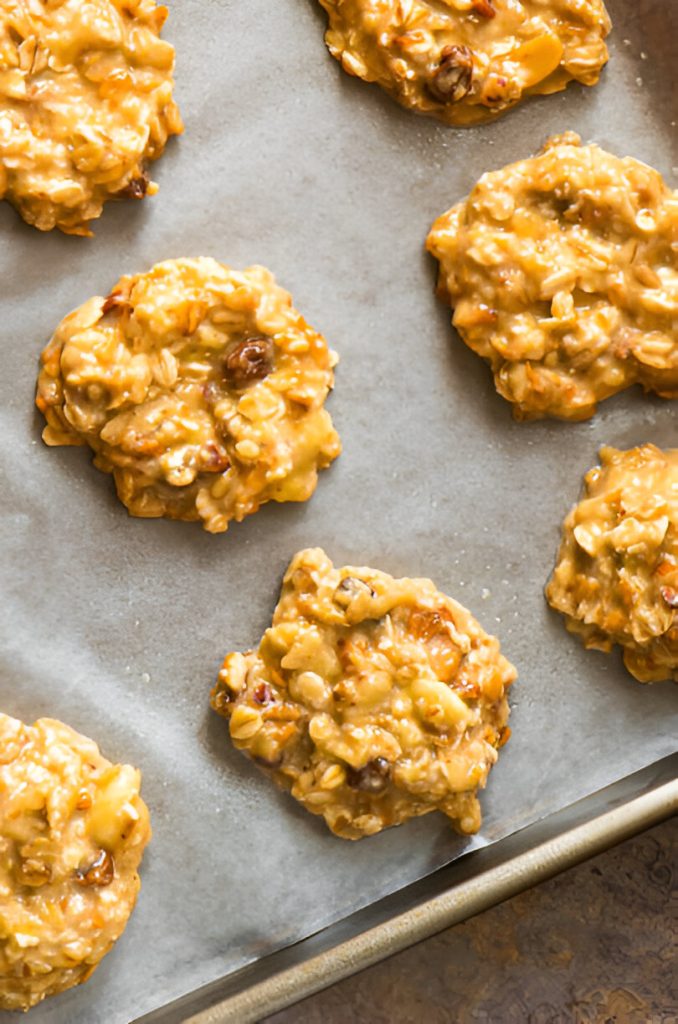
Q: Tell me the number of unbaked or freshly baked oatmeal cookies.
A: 7